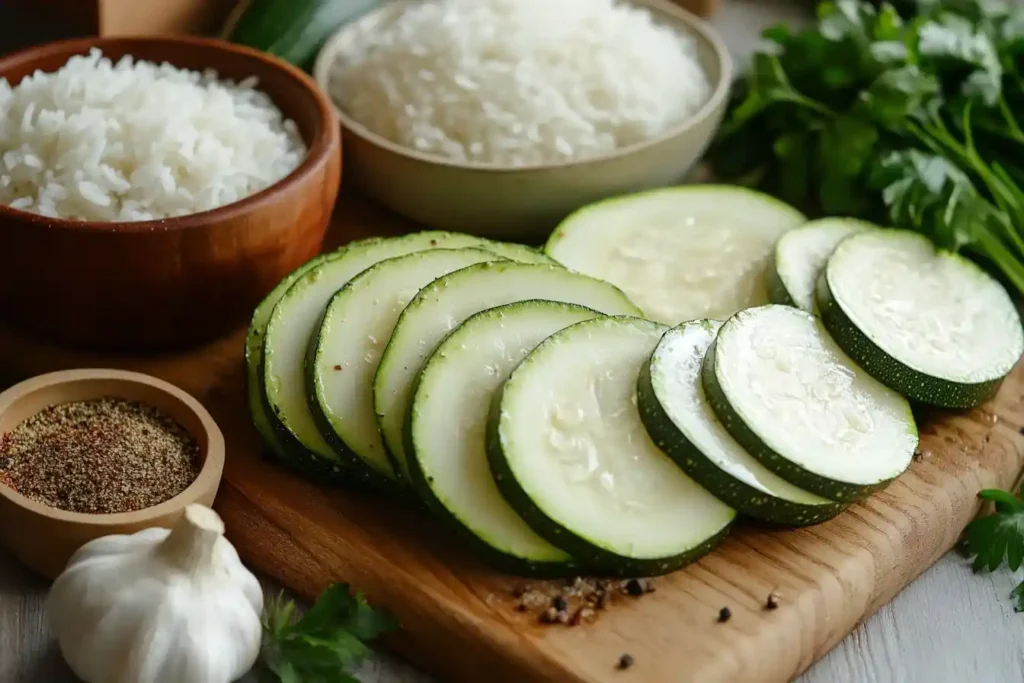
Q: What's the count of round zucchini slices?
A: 11